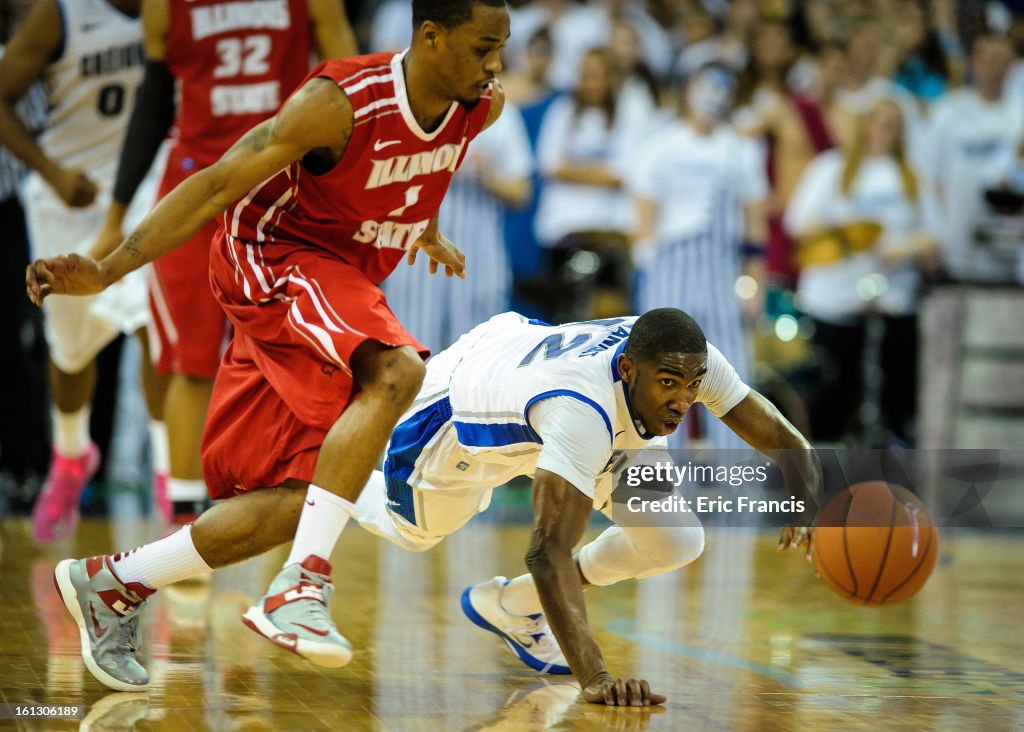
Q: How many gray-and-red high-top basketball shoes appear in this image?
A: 2